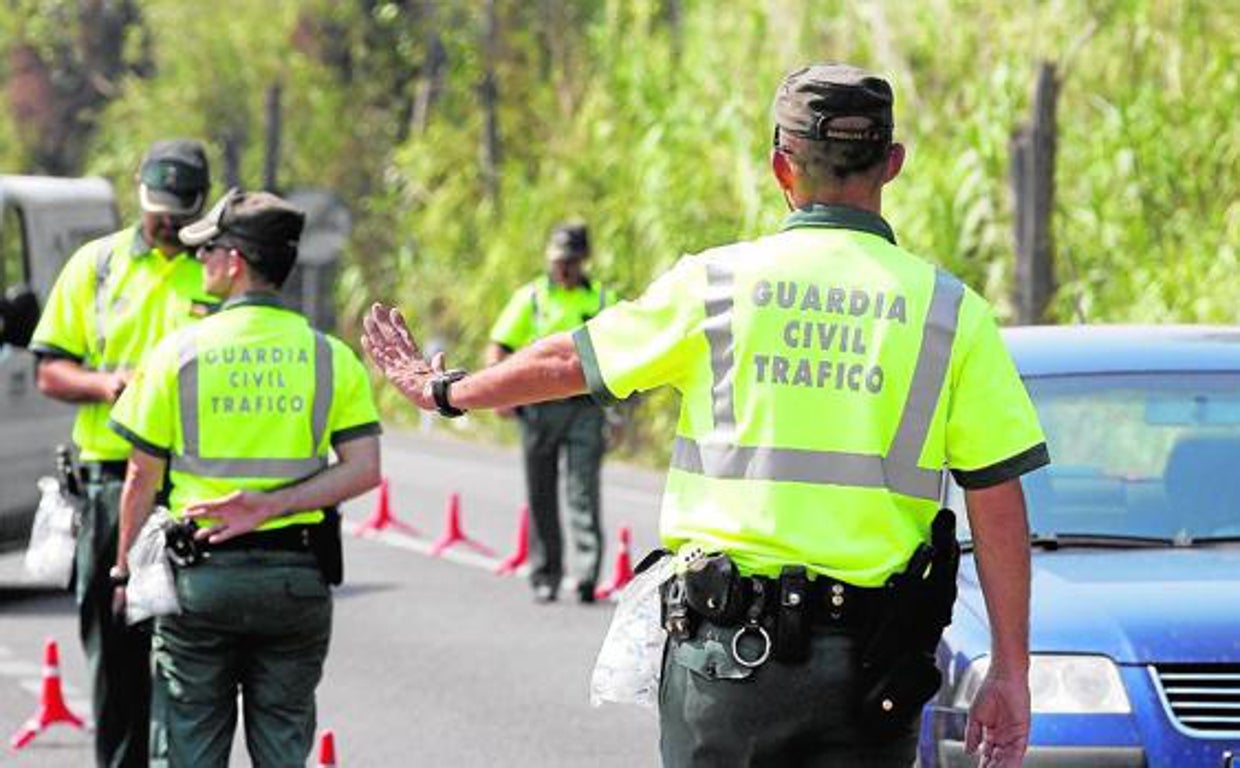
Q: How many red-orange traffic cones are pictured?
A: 6